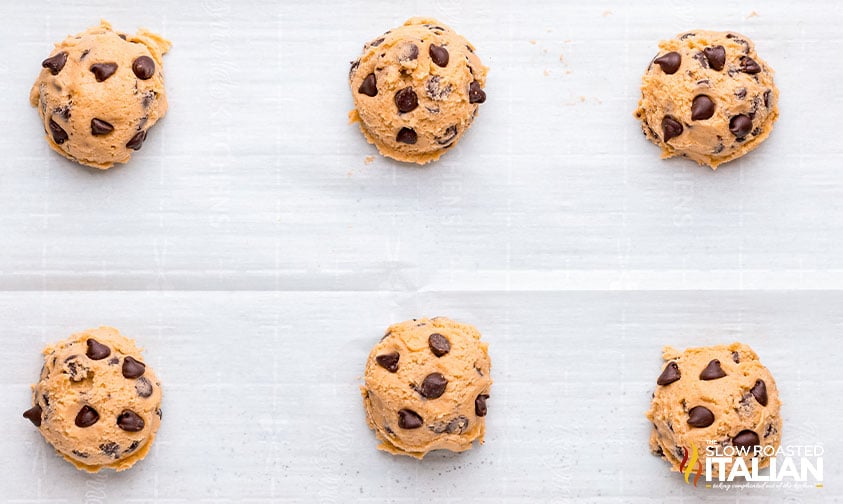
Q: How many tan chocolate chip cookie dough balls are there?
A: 6